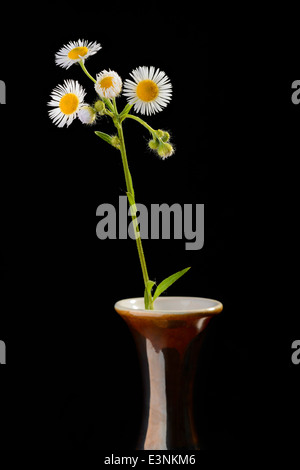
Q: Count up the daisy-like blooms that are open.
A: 4